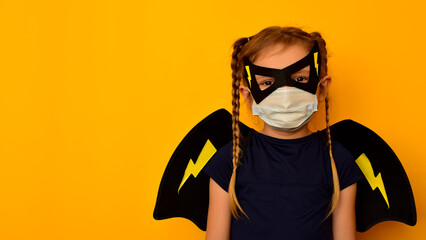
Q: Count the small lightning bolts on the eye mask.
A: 2